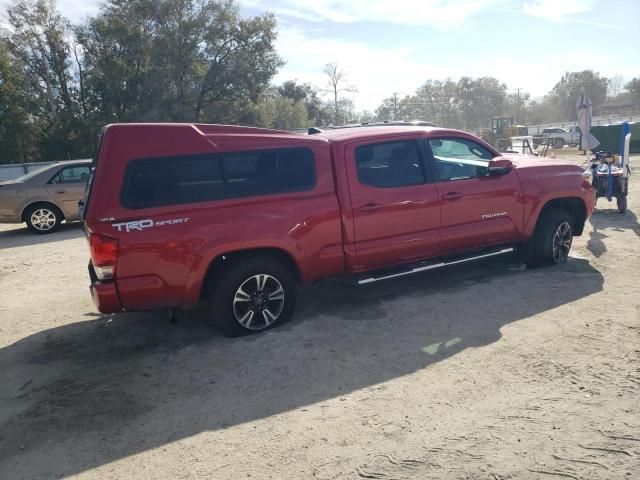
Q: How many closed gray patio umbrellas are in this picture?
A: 1